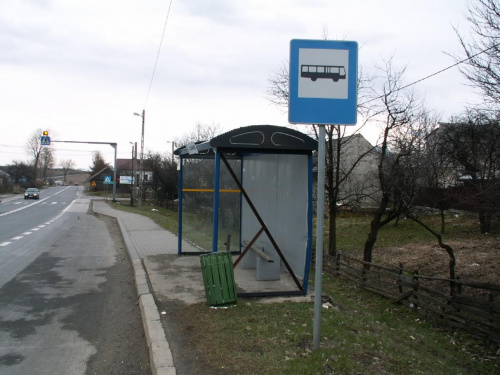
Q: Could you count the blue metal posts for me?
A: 4